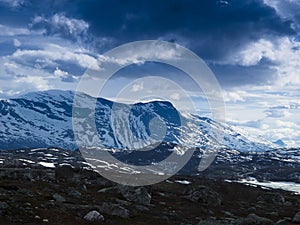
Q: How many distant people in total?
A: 0